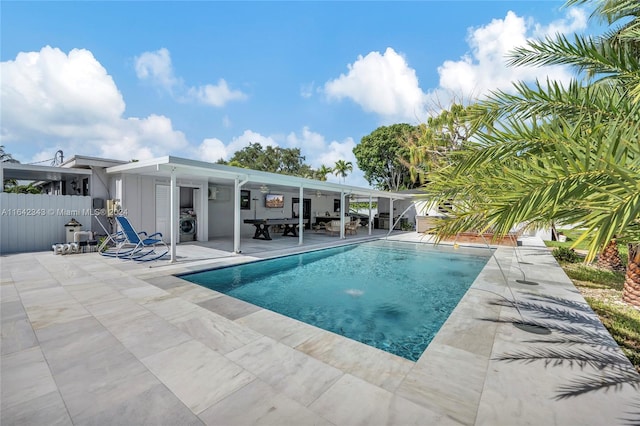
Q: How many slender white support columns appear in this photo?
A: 6